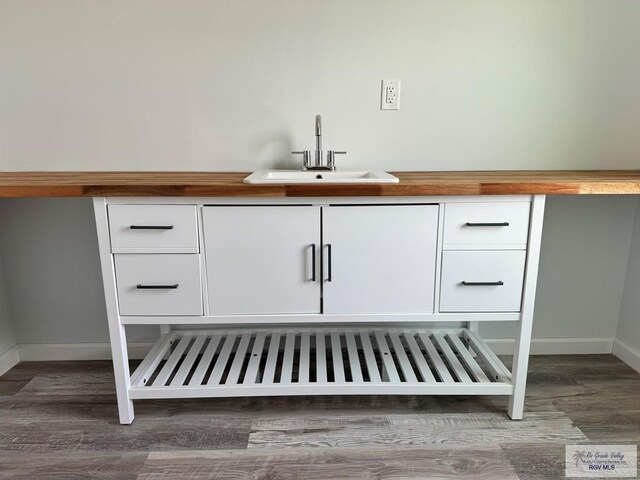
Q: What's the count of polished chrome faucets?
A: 1